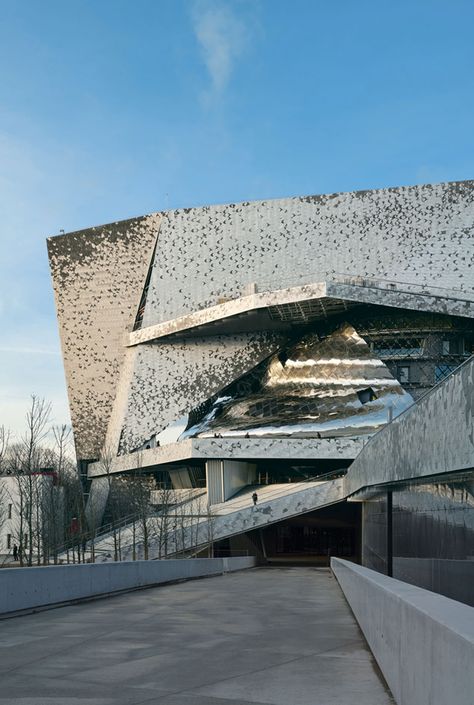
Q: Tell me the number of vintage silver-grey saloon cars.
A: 0